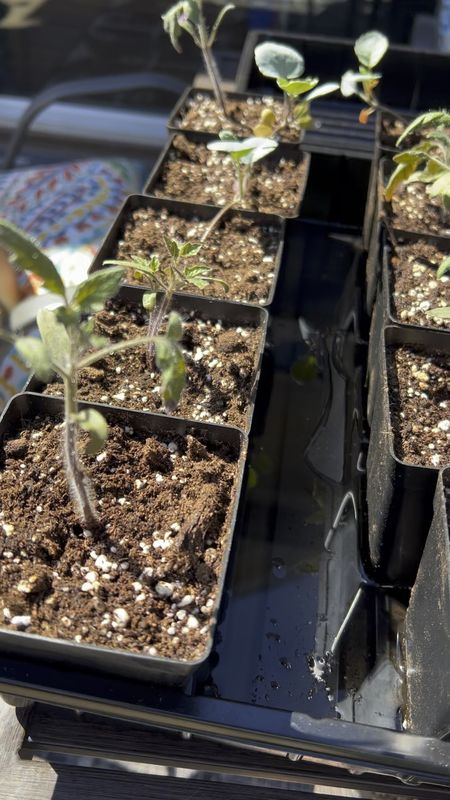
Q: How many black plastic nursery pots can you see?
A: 10